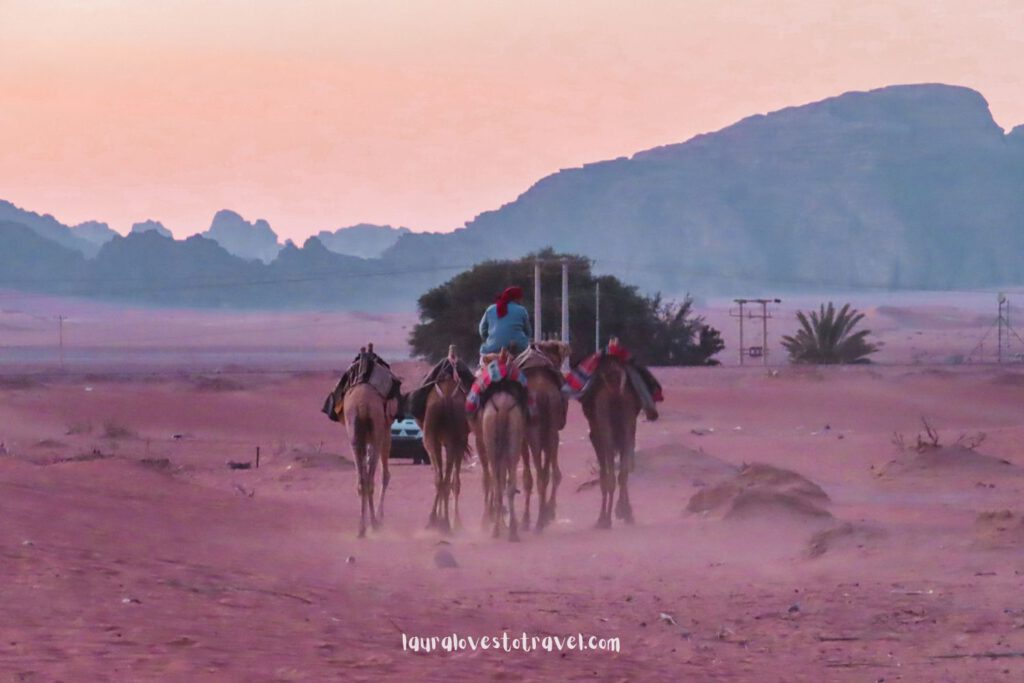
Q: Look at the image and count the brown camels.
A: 5